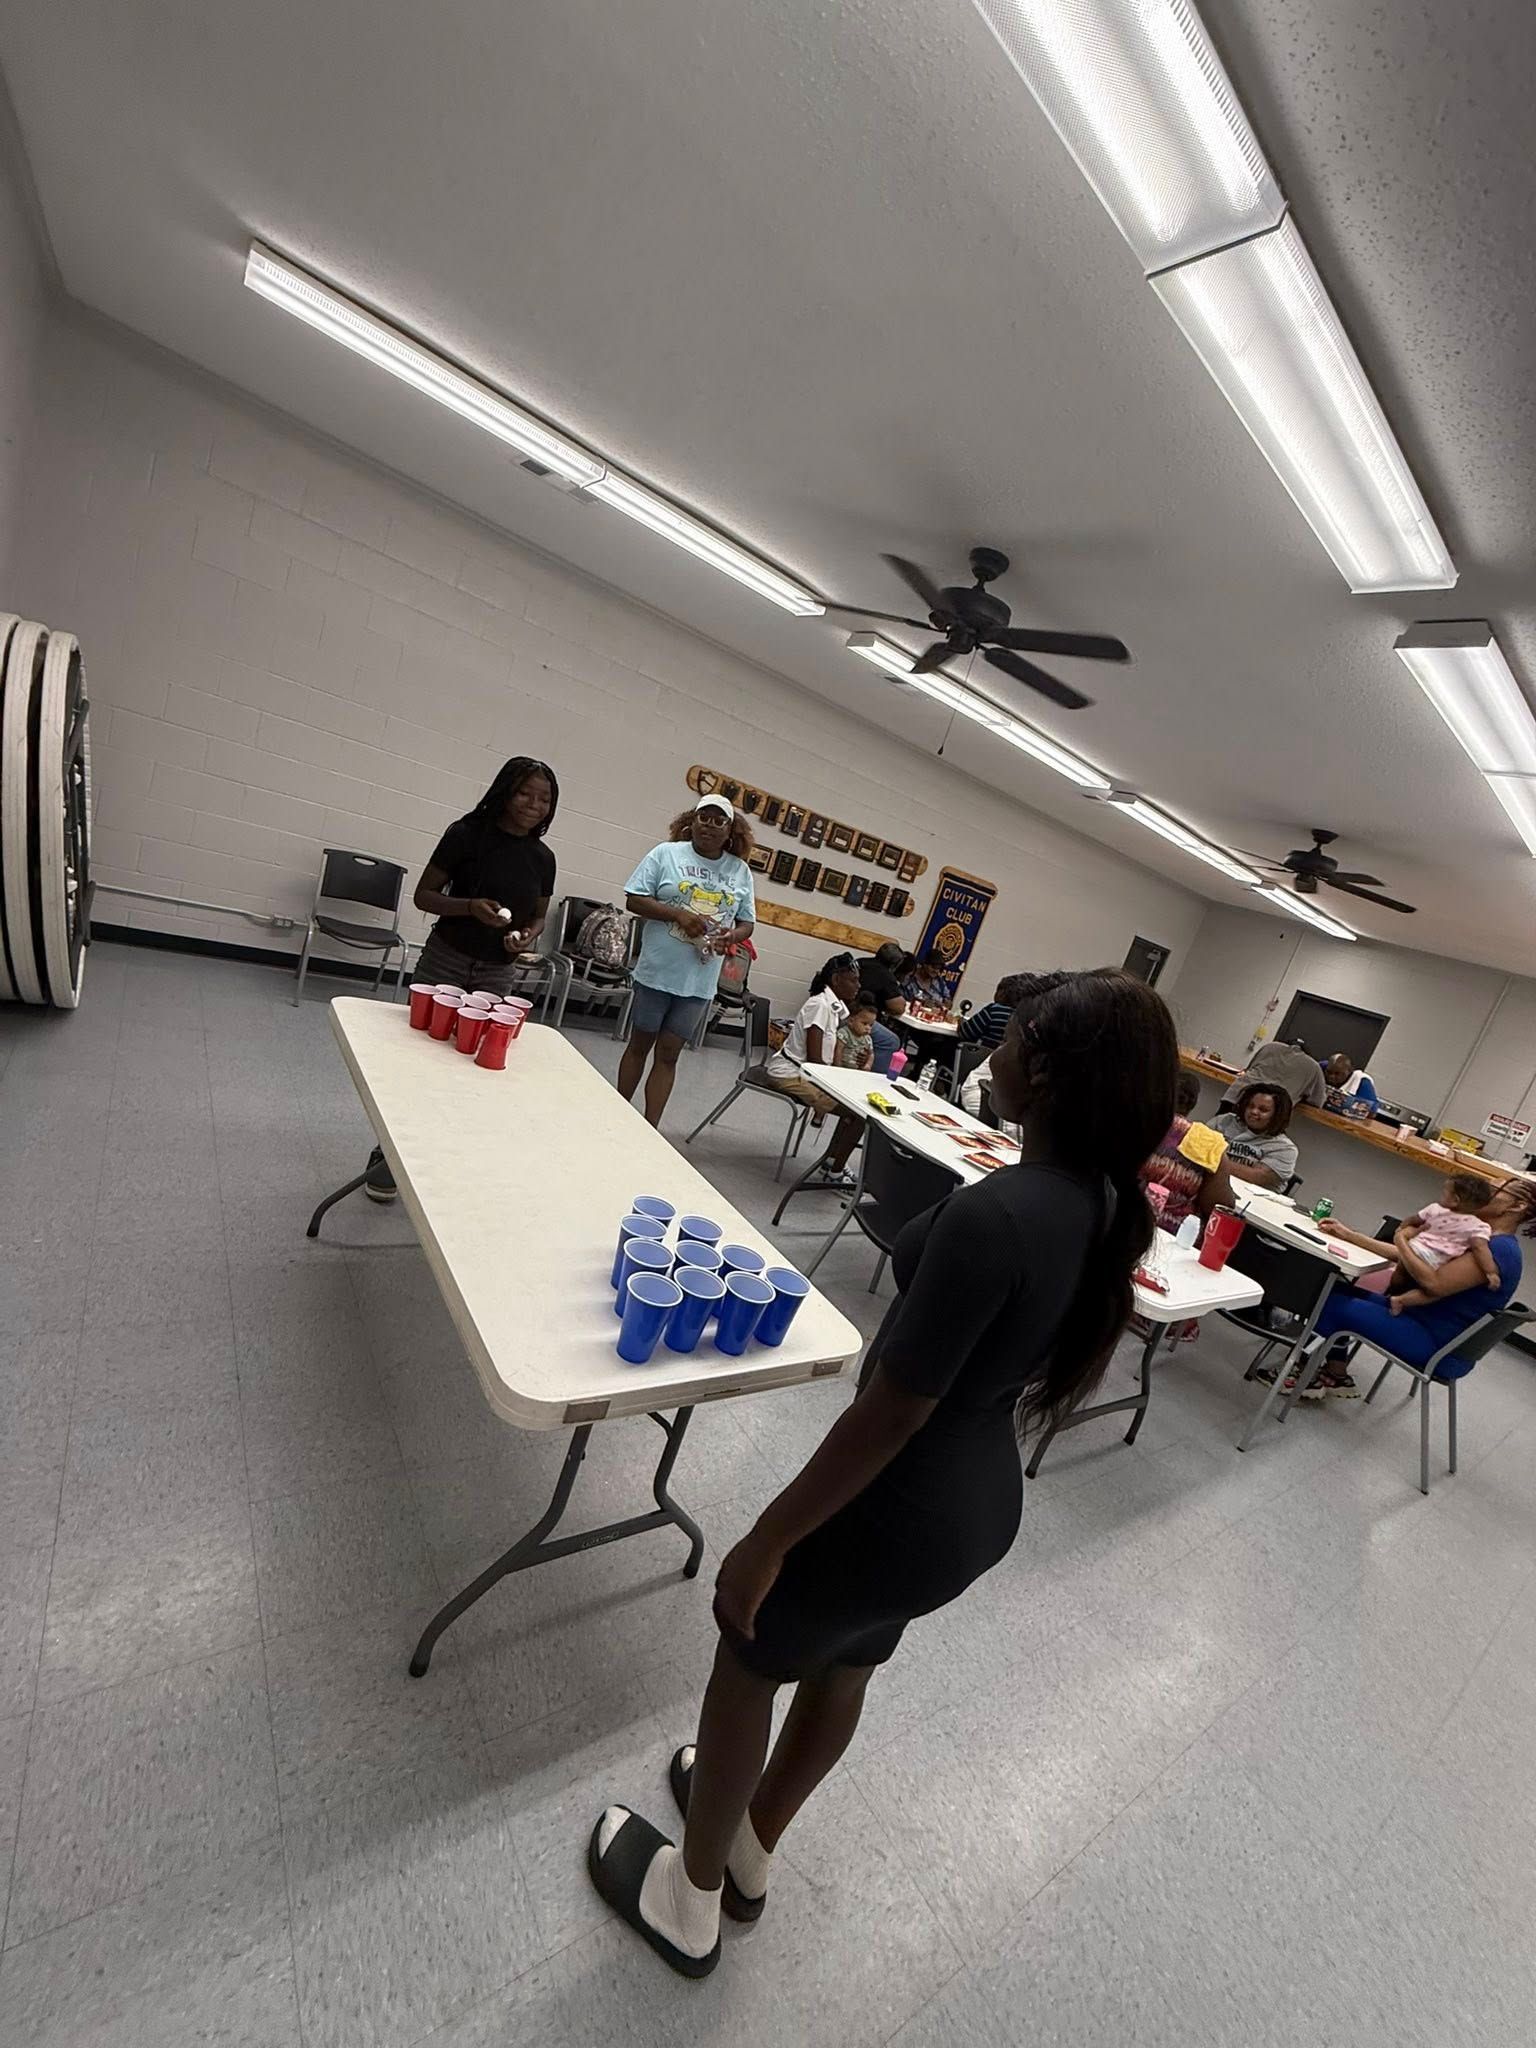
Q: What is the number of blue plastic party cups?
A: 10